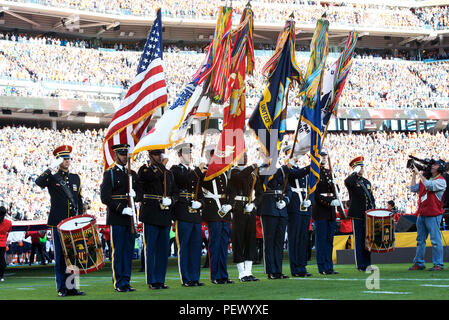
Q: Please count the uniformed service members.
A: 10